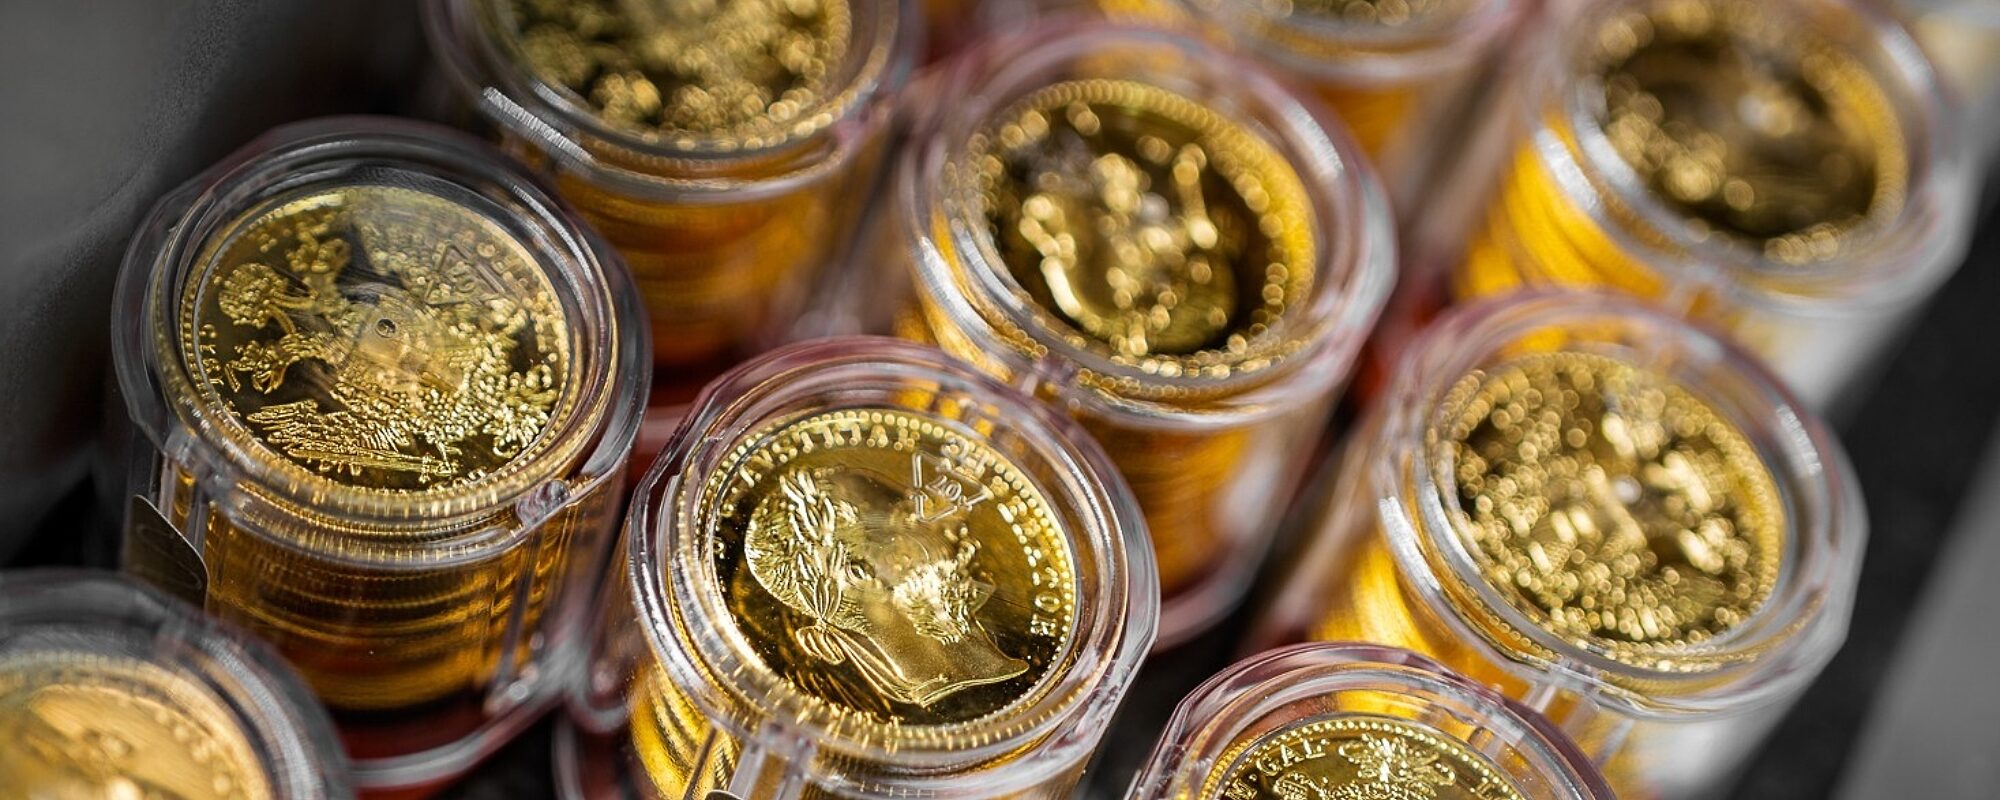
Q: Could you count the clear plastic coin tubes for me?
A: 9